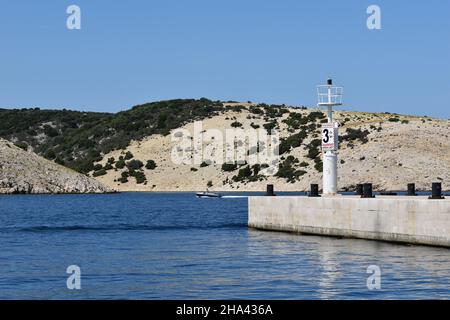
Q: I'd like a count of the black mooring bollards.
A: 6